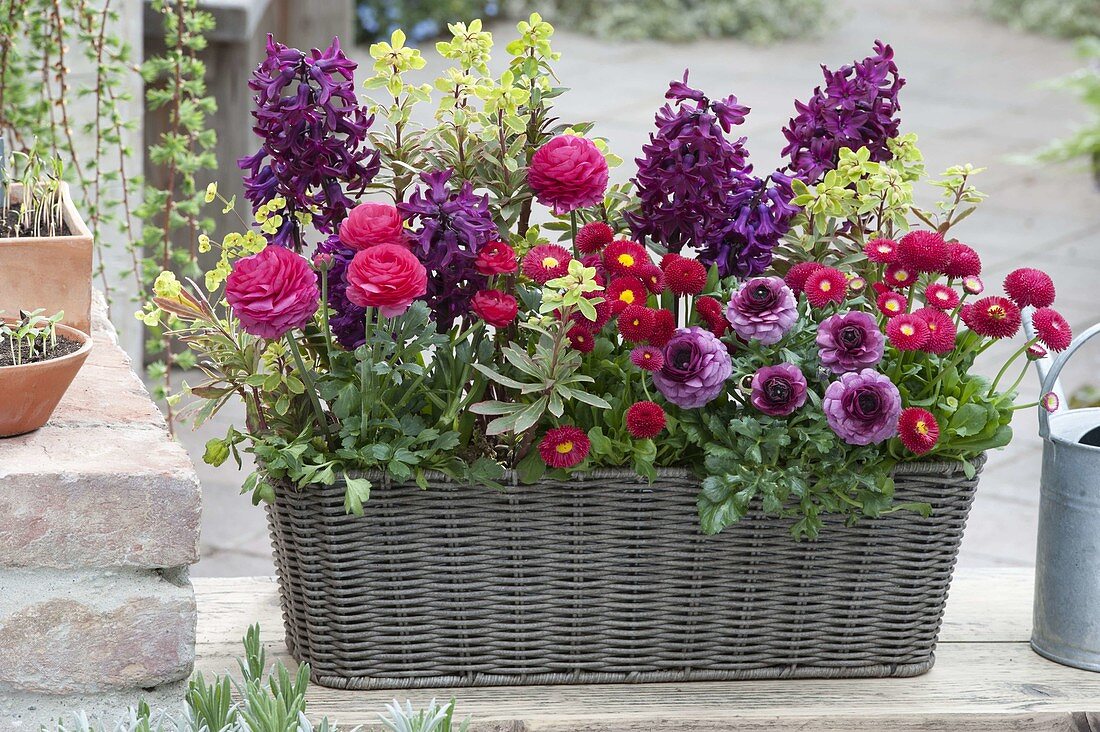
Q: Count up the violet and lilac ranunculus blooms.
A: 5